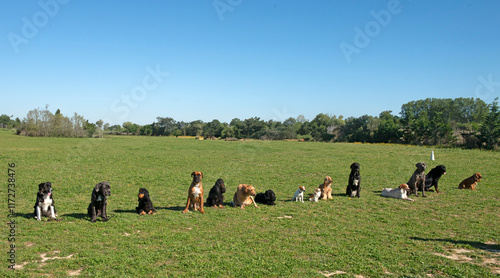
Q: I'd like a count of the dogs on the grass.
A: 15